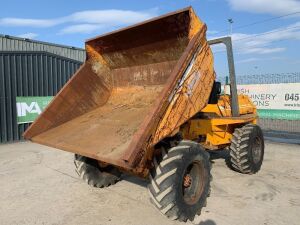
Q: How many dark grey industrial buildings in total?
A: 1